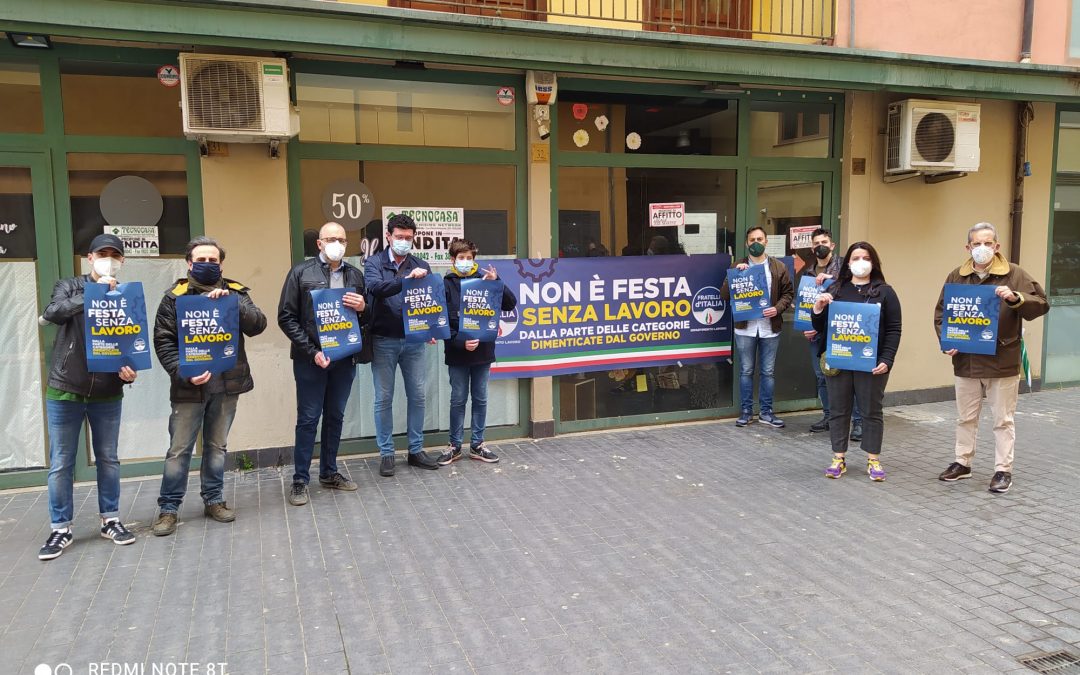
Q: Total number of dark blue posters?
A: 9